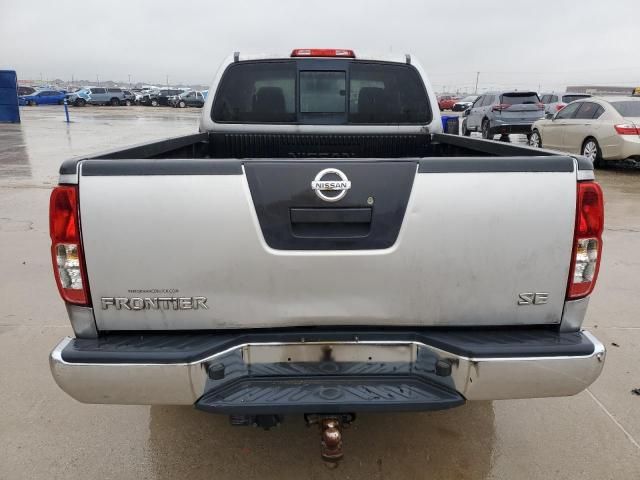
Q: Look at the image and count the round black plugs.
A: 2